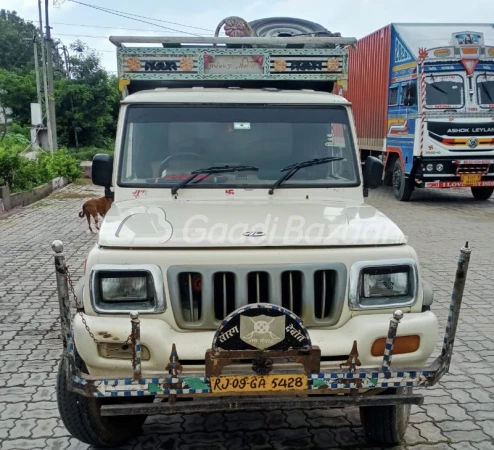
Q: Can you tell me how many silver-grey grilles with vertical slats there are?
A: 1